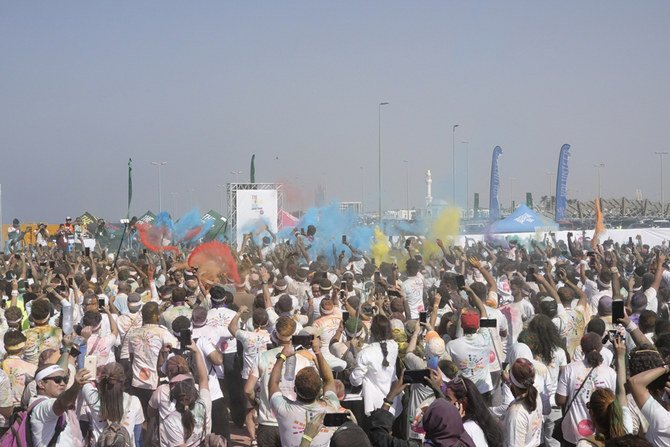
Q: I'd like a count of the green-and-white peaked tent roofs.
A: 3